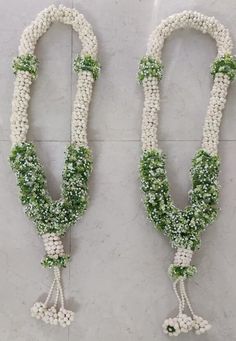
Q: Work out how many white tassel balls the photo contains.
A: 6